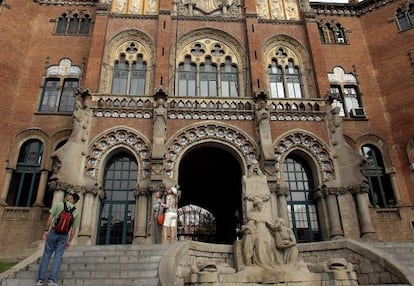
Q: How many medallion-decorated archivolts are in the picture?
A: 3